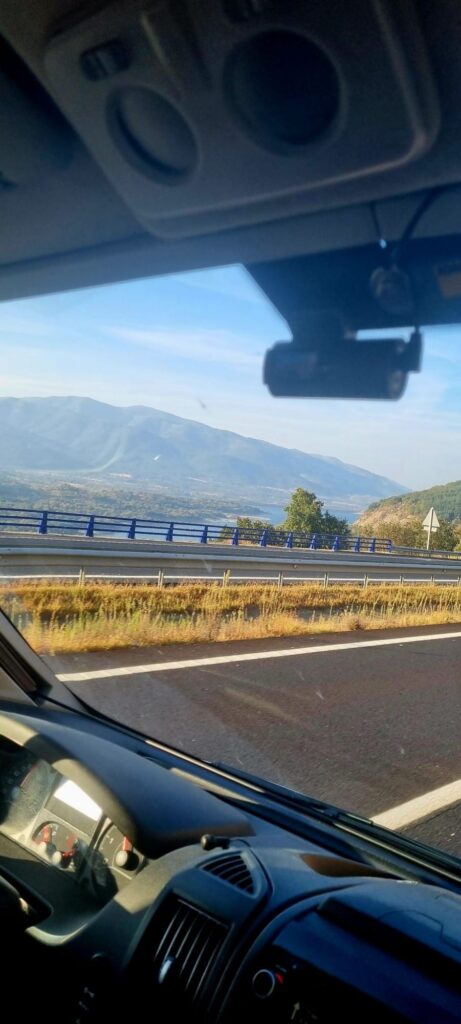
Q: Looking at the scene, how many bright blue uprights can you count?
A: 13